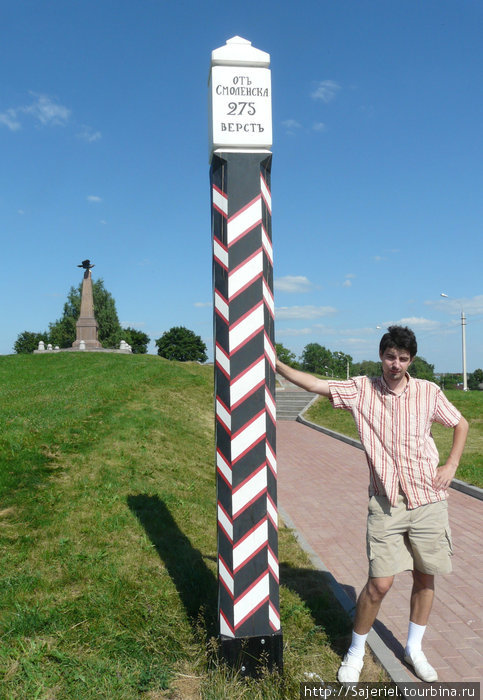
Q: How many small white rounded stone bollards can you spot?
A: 7